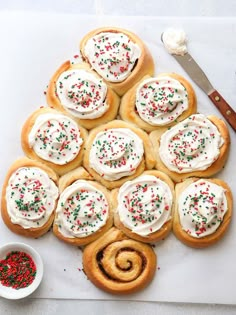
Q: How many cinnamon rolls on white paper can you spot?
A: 11